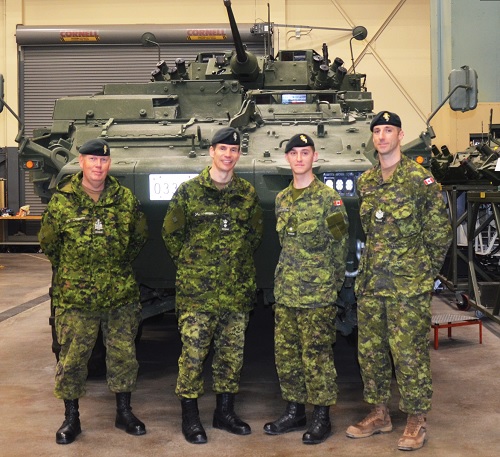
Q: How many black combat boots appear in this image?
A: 6